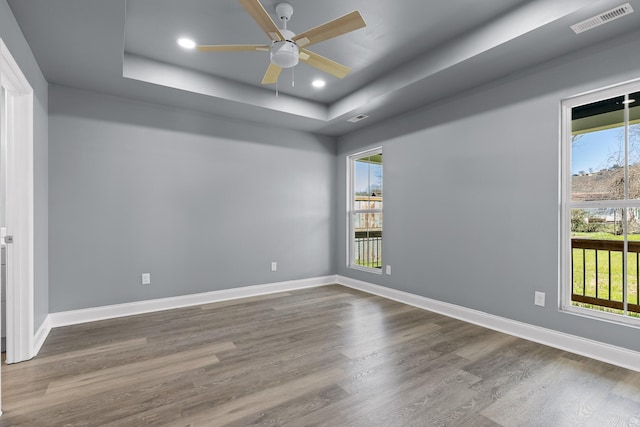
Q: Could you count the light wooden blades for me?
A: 5